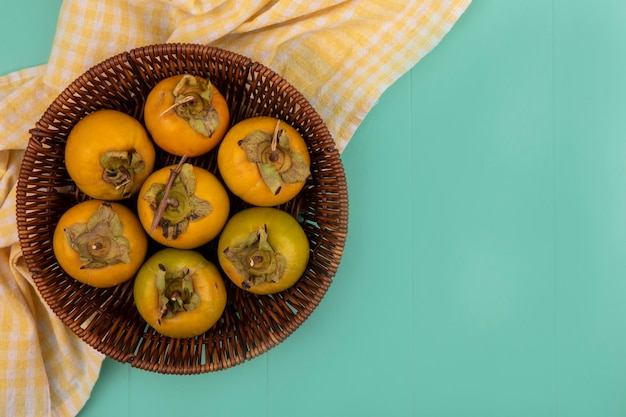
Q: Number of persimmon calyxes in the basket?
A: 7